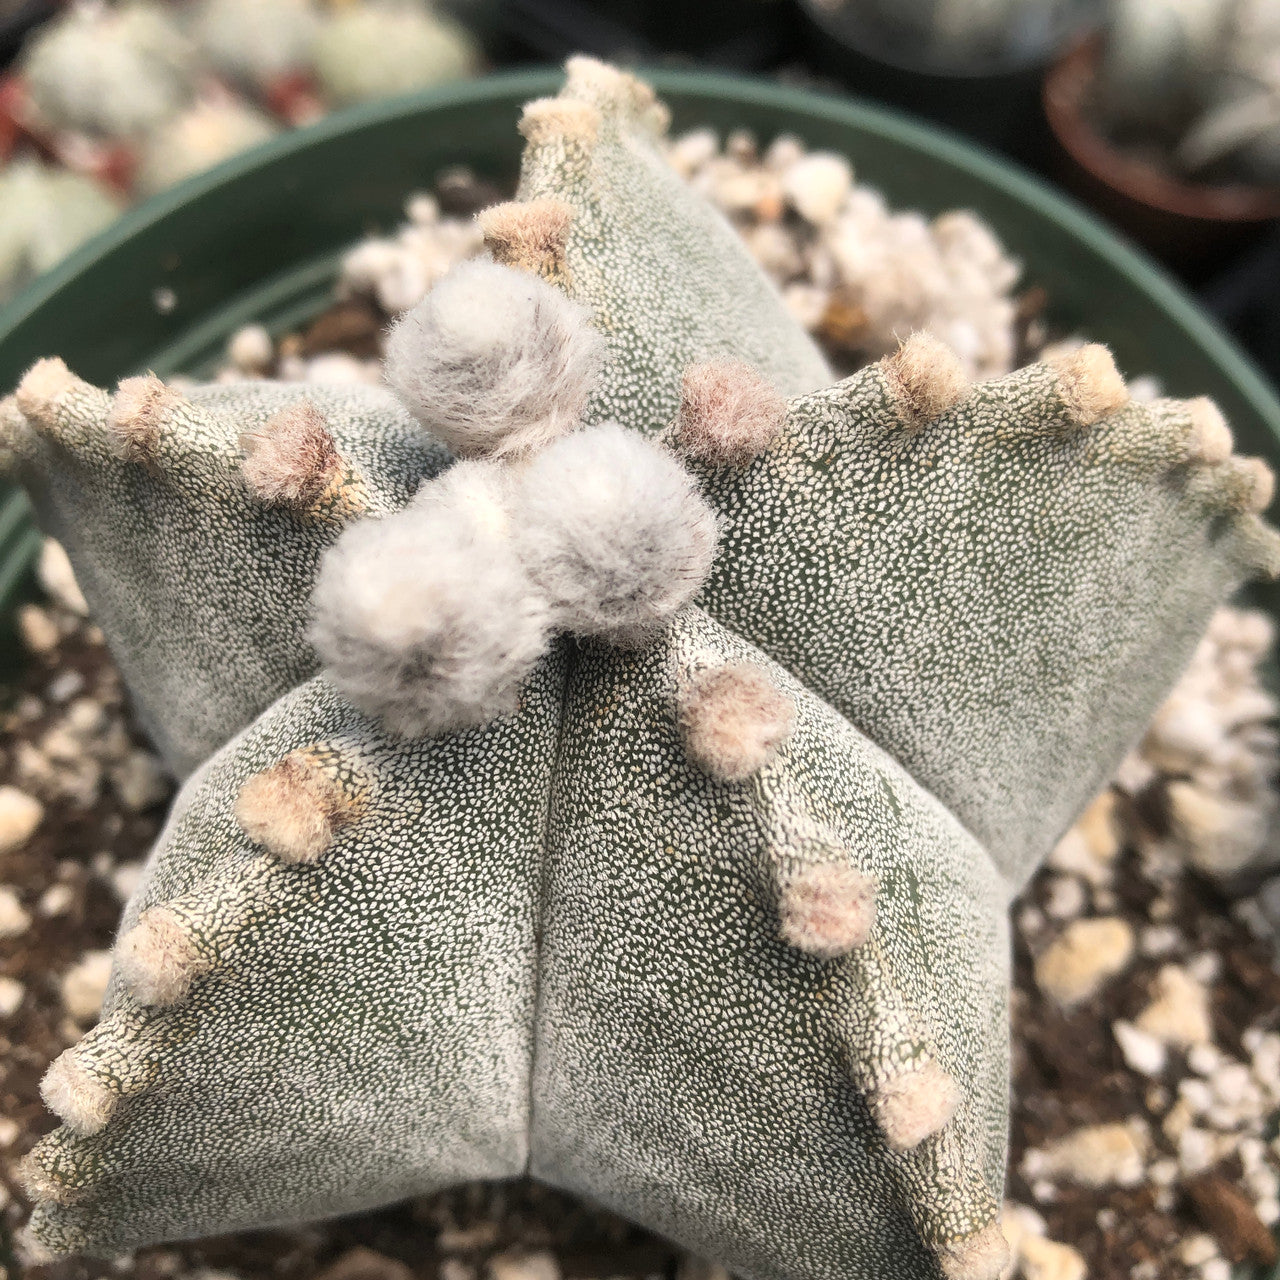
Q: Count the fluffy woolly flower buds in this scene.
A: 3